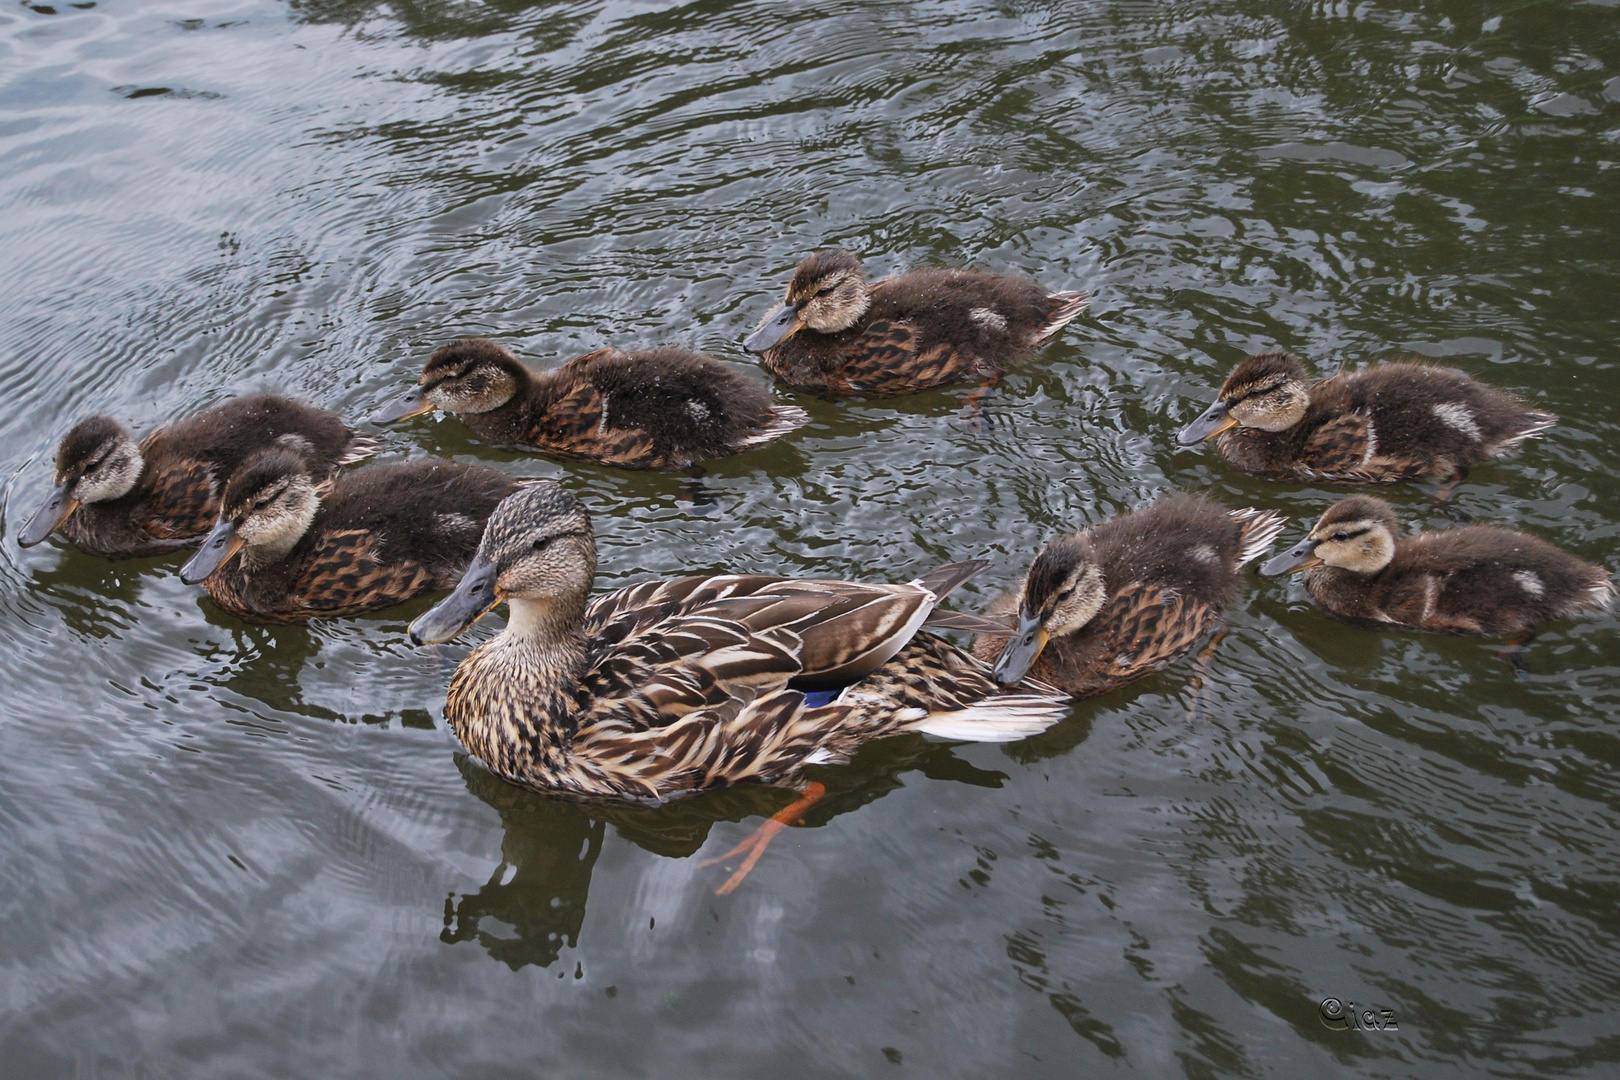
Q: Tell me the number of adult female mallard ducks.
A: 1